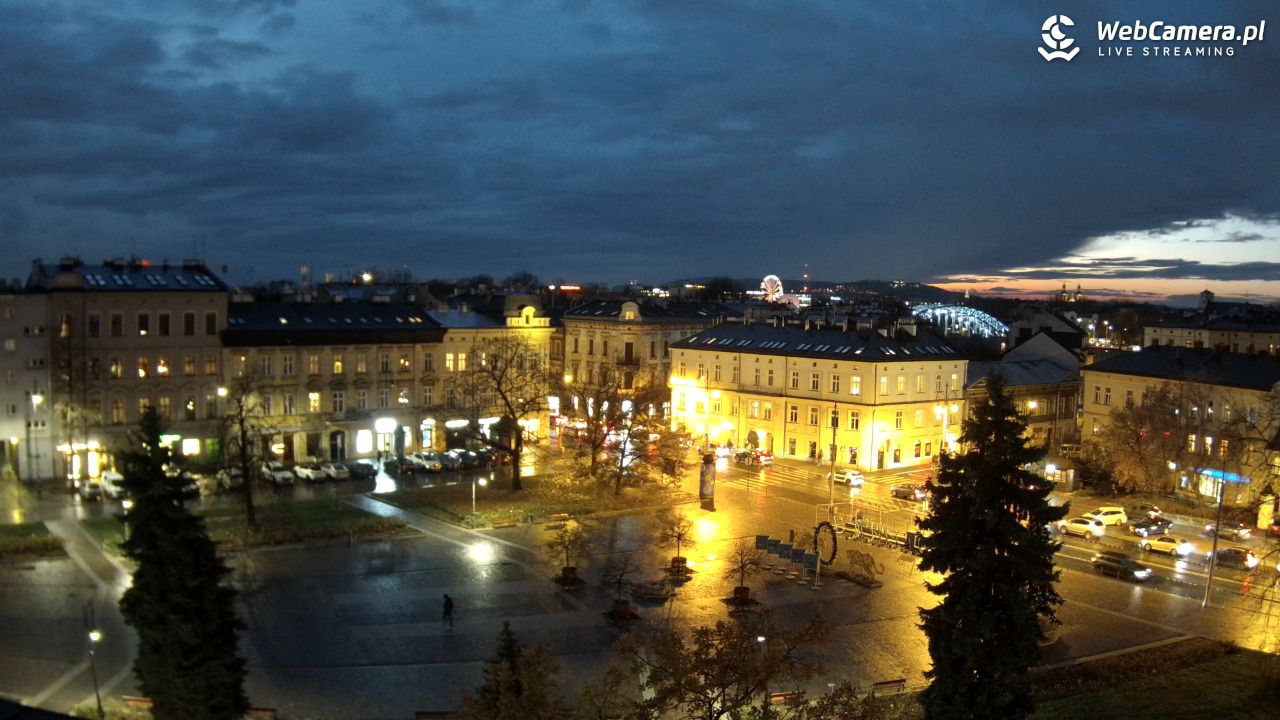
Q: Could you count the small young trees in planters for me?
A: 4